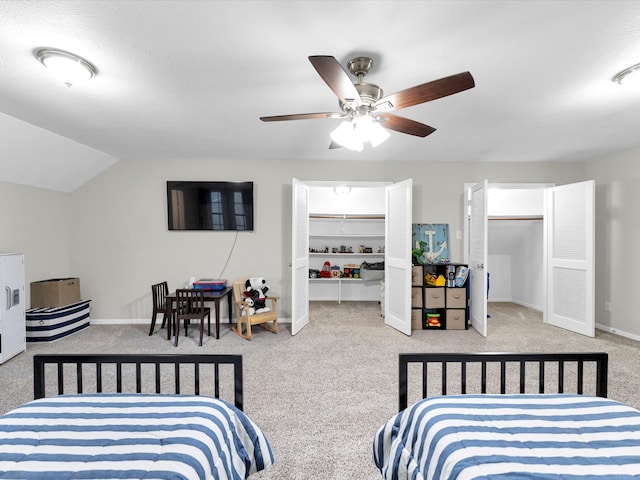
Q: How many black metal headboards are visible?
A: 2